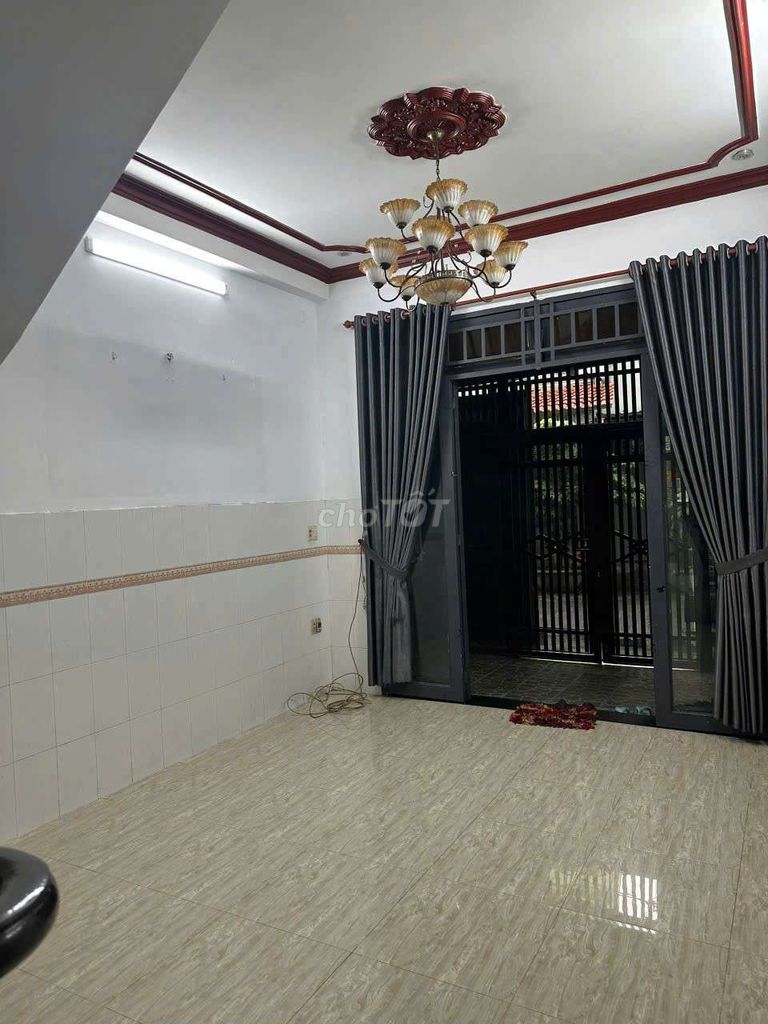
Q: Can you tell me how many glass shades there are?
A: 11